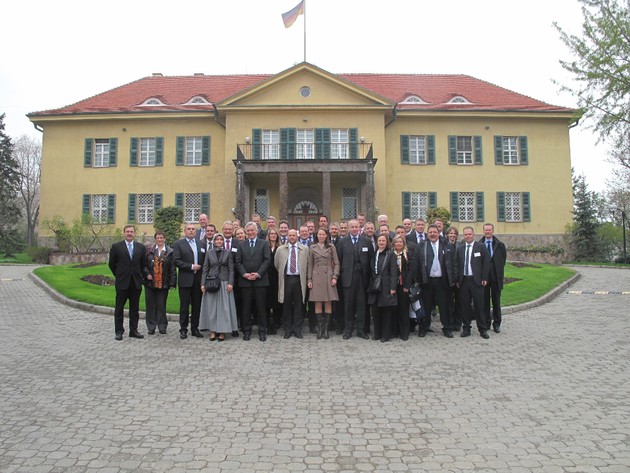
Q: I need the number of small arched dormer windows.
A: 4